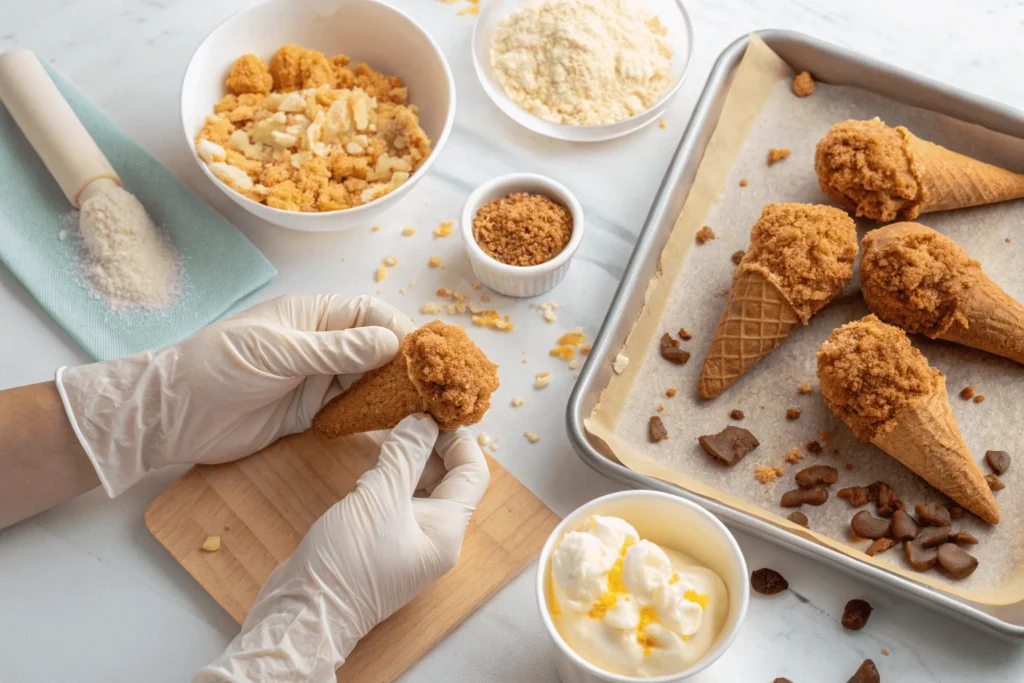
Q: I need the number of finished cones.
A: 4